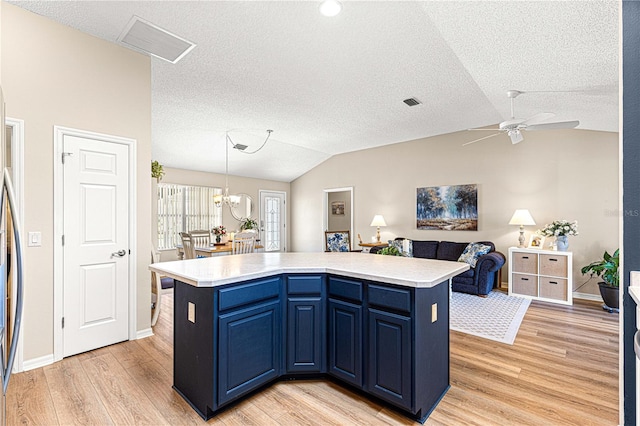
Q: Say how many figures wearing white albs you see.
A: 0